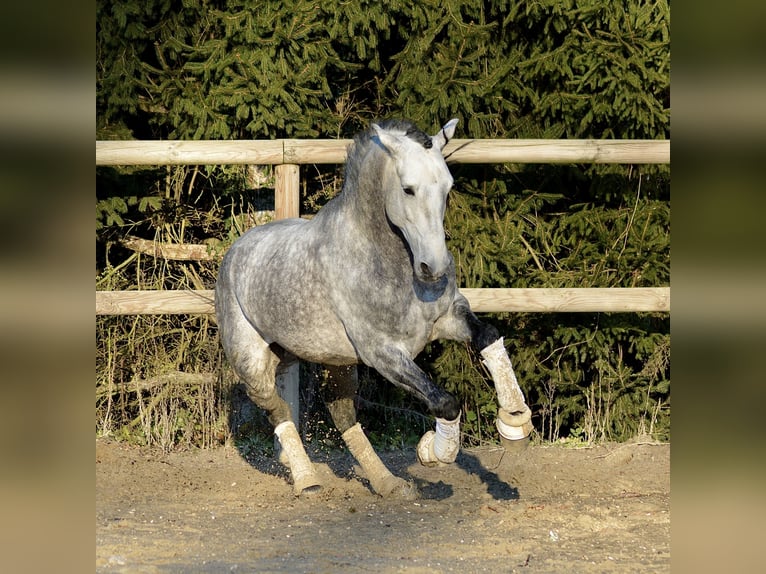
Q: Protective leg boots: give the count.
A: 4